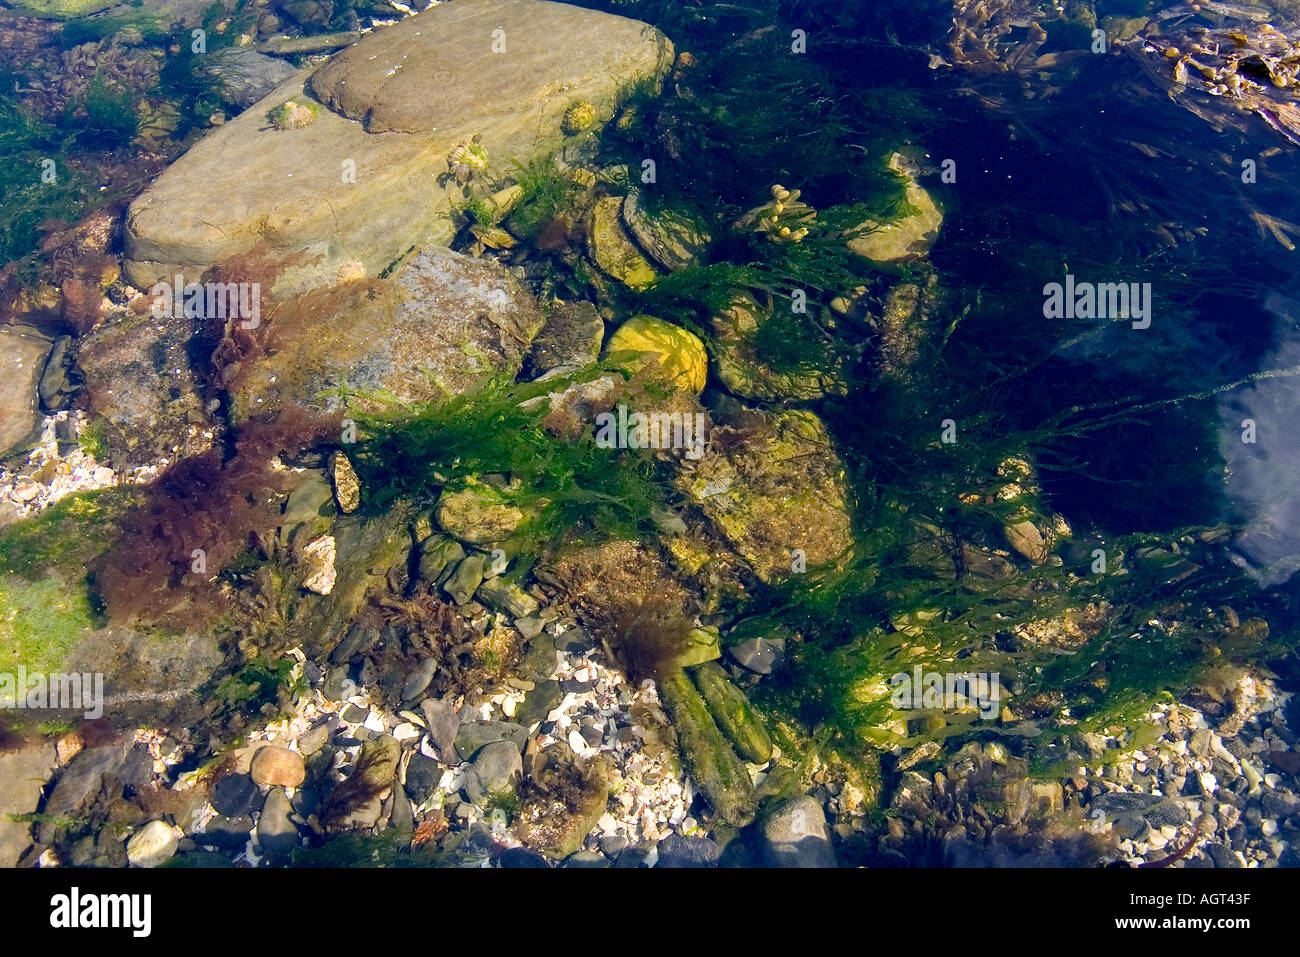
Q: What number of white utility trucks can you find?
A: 0